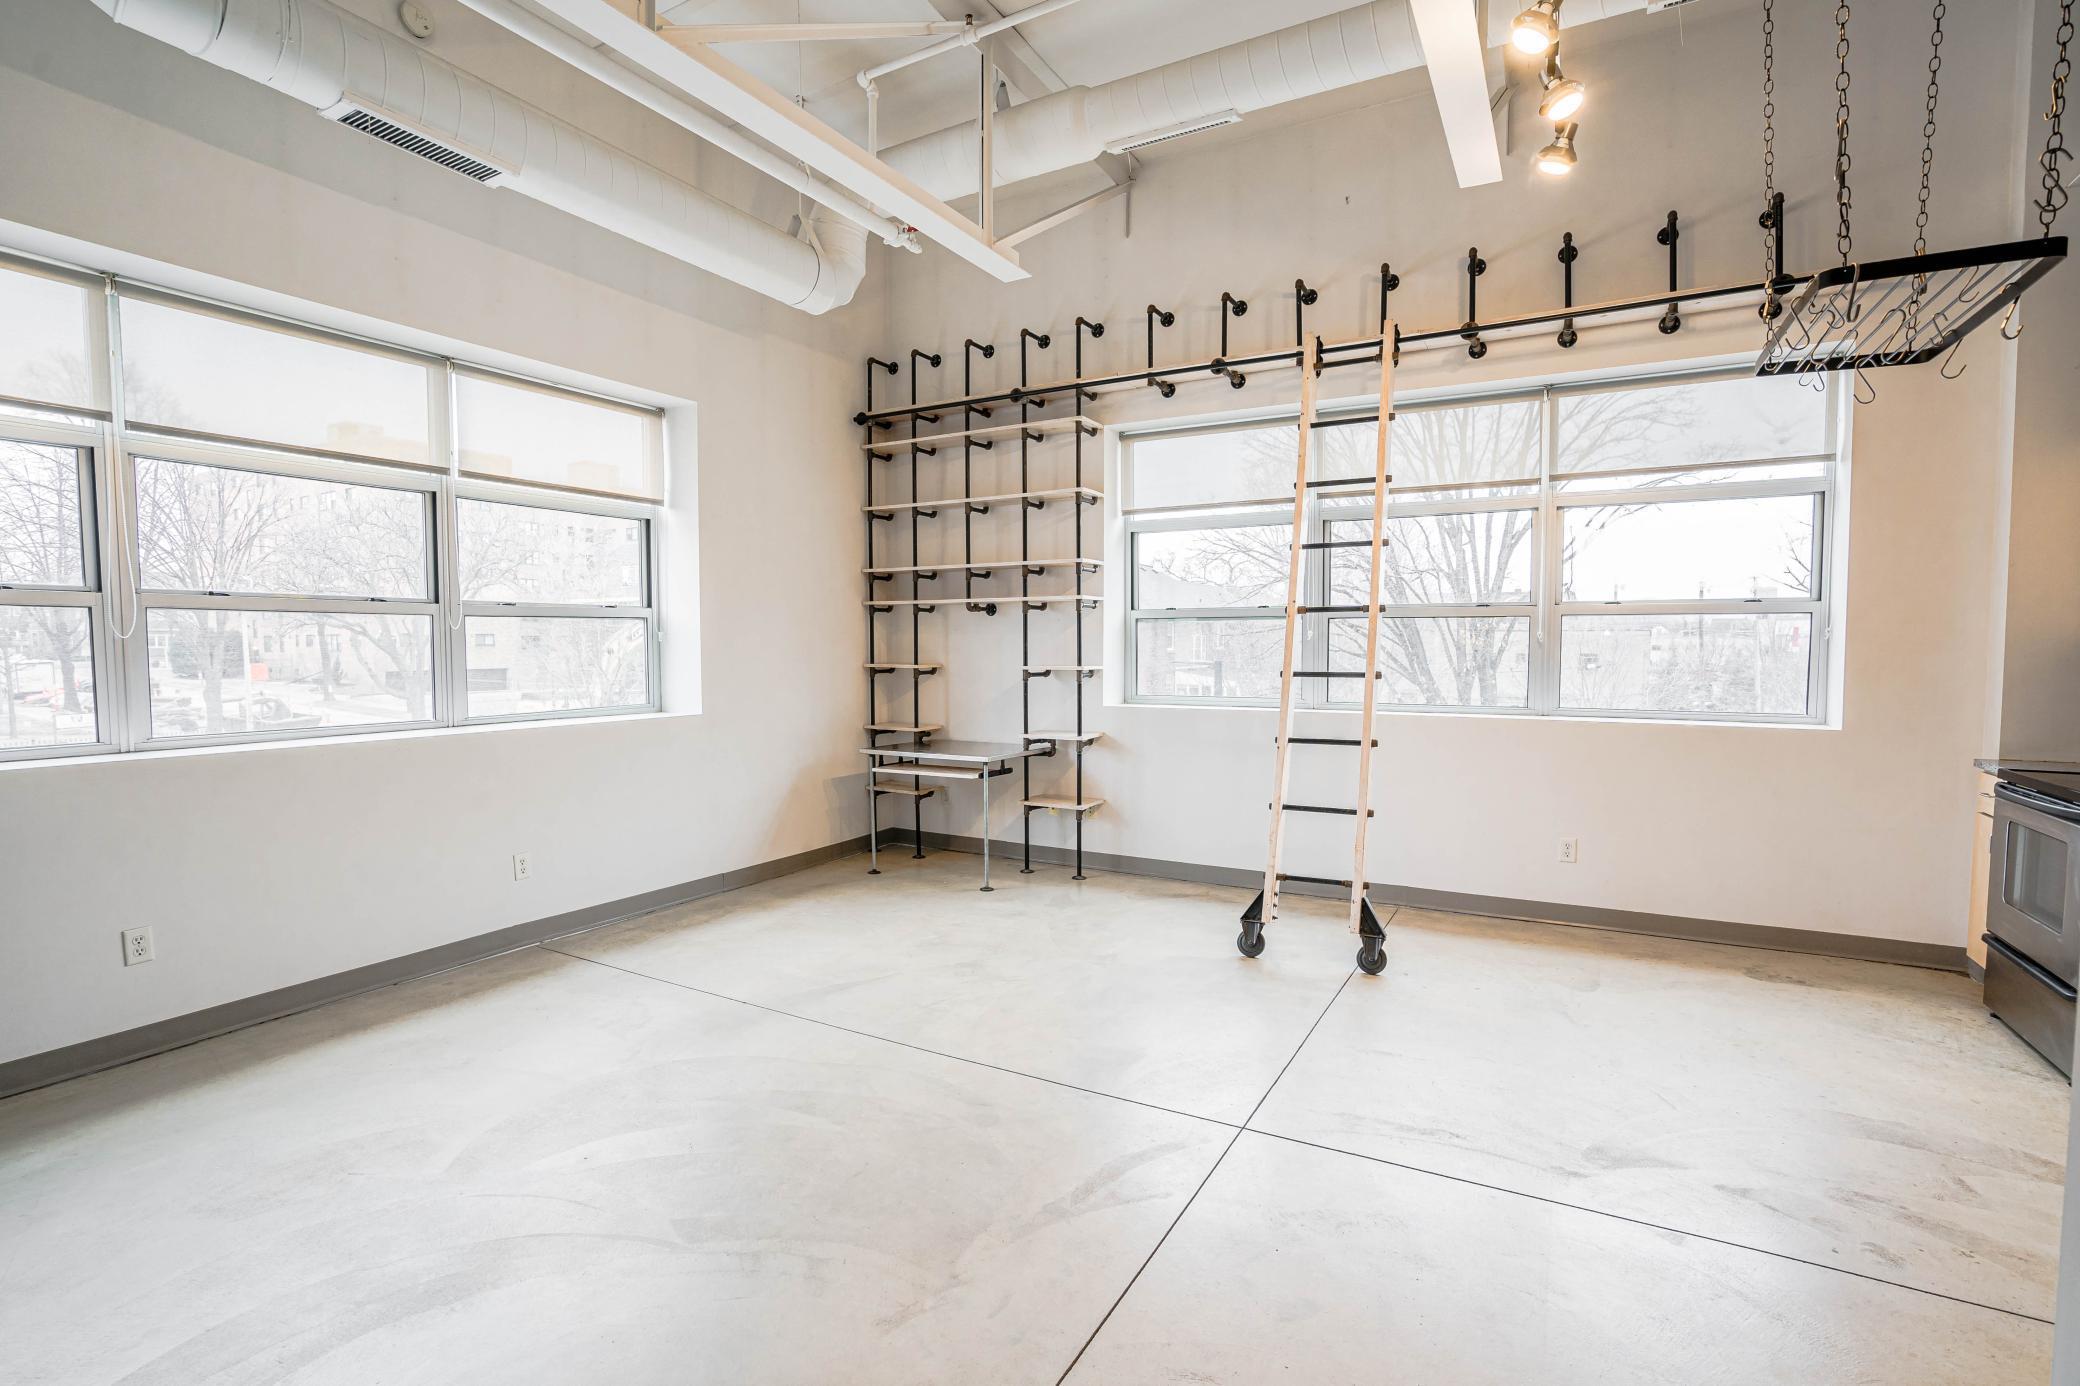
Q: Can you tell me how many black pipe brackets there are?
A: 13